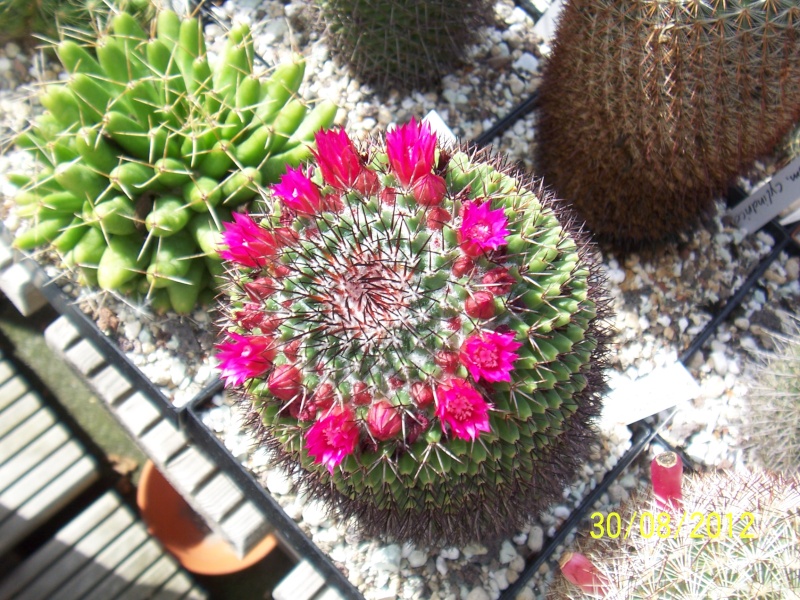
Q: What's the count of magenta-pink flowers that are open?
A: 9